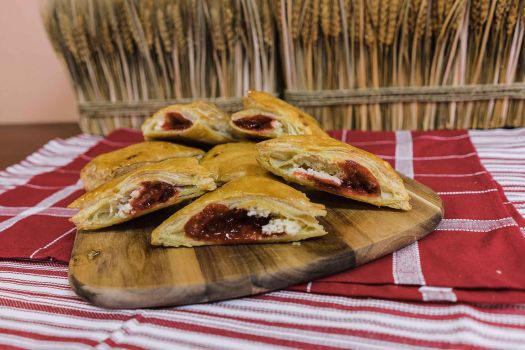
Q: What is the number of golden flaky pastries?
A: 7